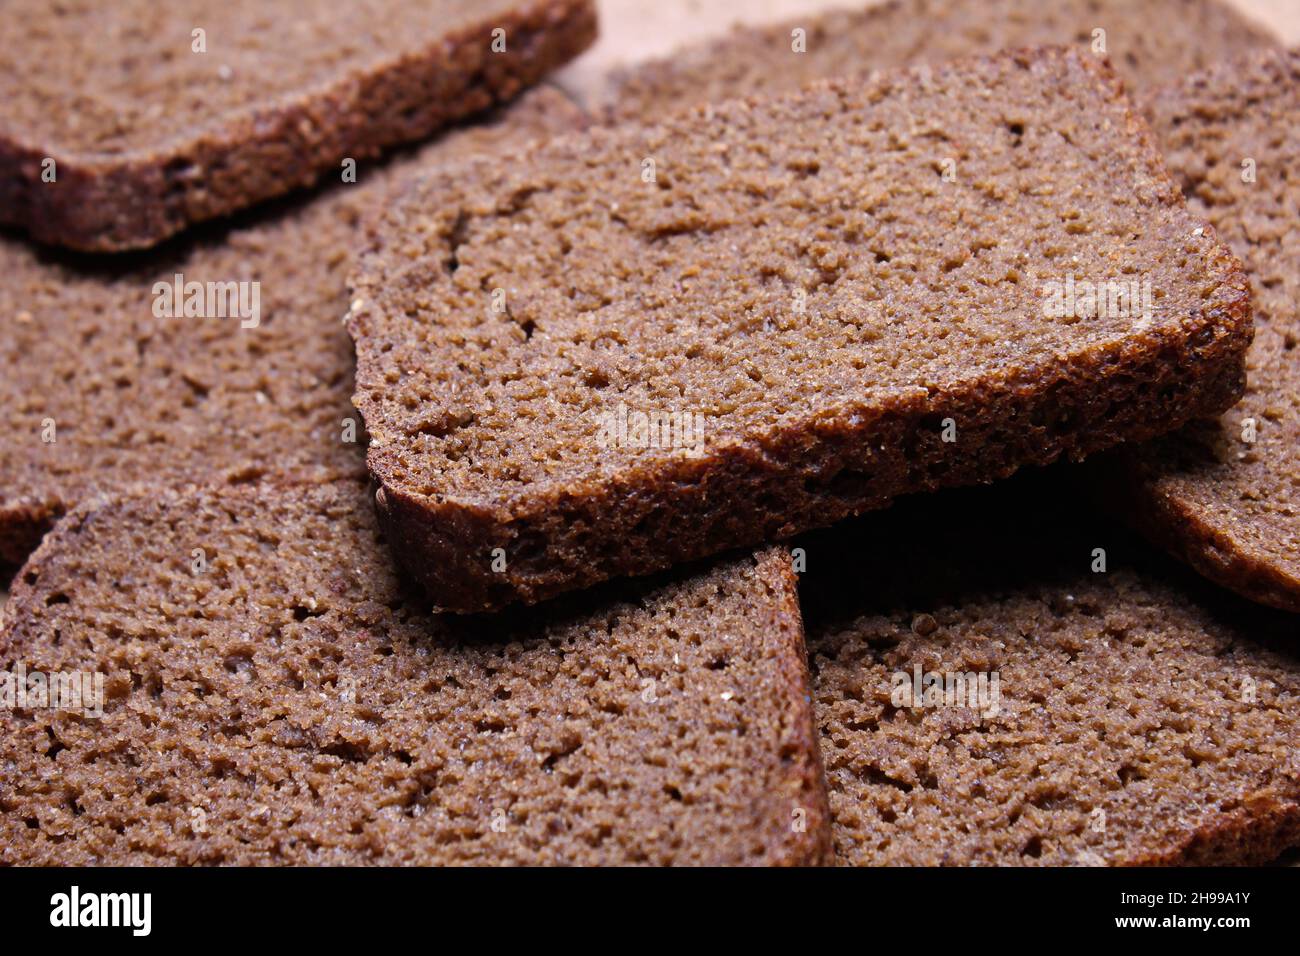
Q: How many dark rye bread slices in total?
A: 7